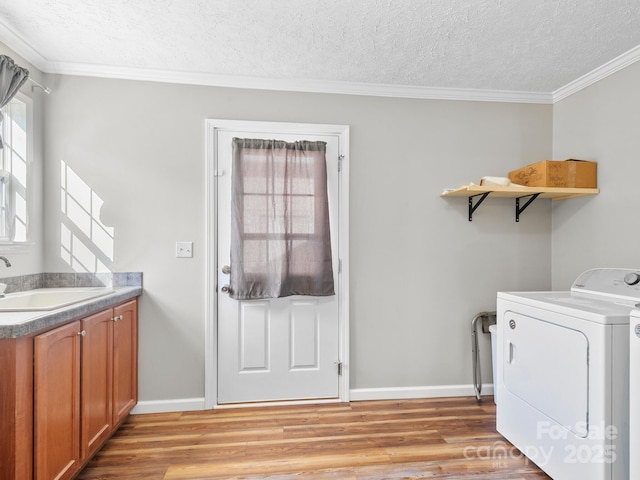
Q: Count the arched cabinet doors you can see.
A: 3